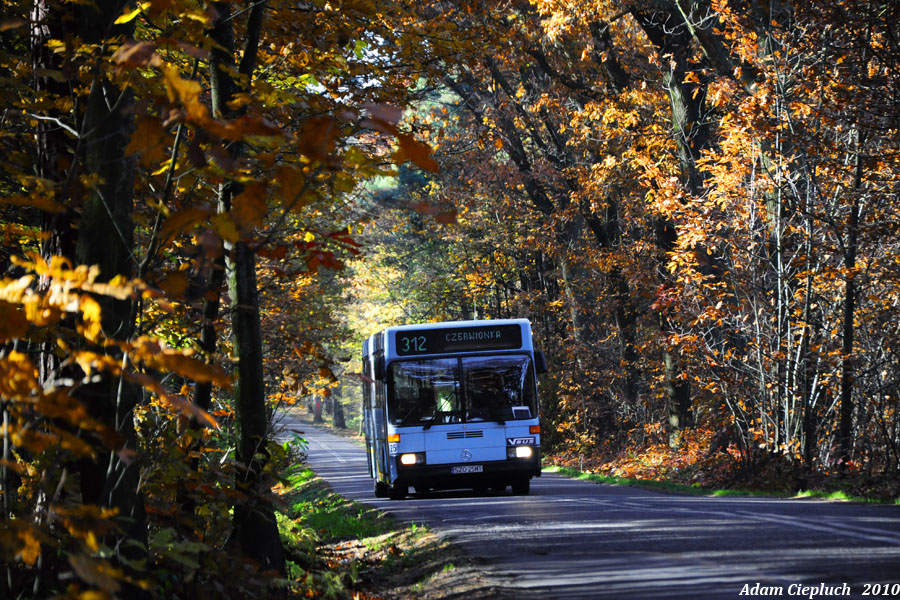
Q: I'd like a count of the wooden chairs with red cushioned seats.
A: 0